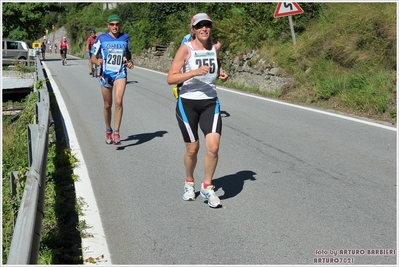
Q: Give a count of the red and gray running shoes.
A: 2